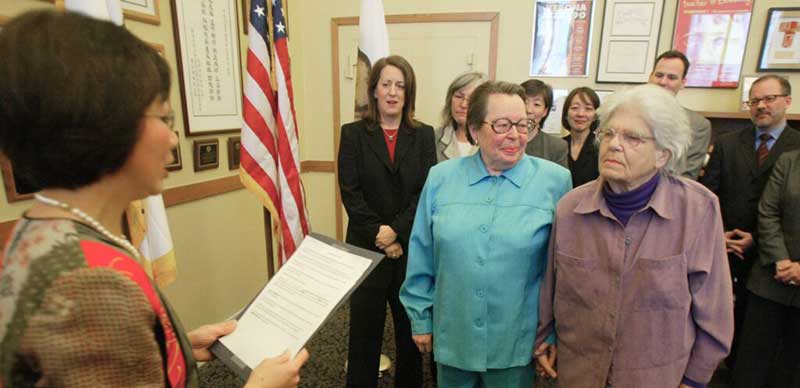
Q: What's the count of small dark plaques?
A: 3